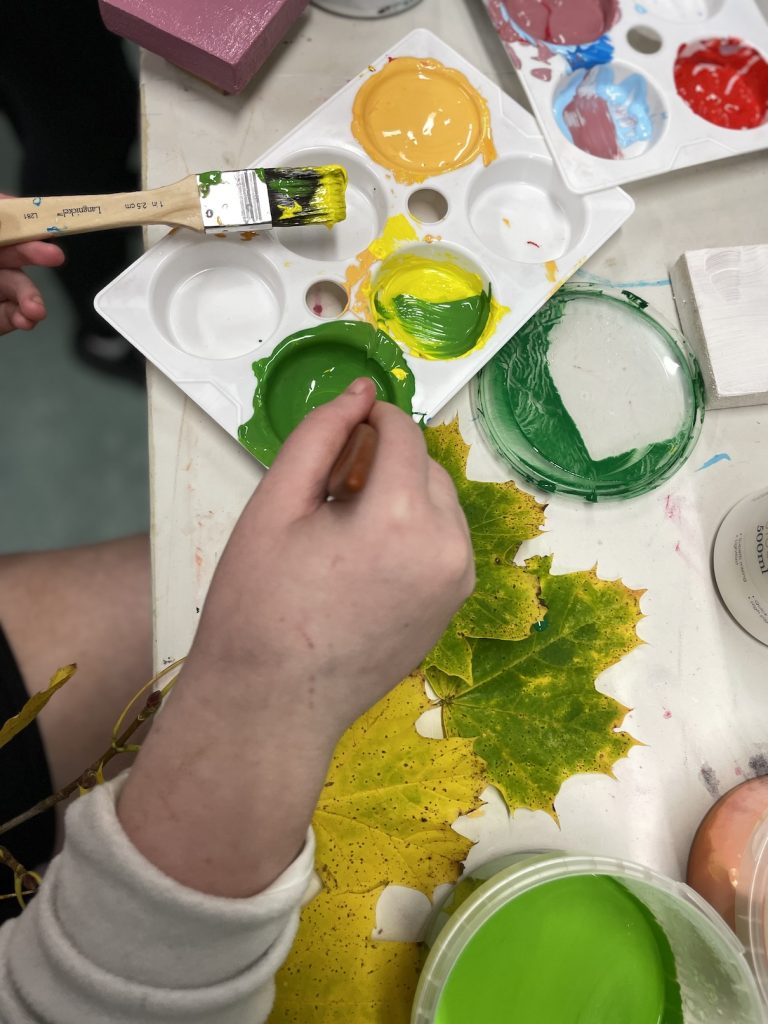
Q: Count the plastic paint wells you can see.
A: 10